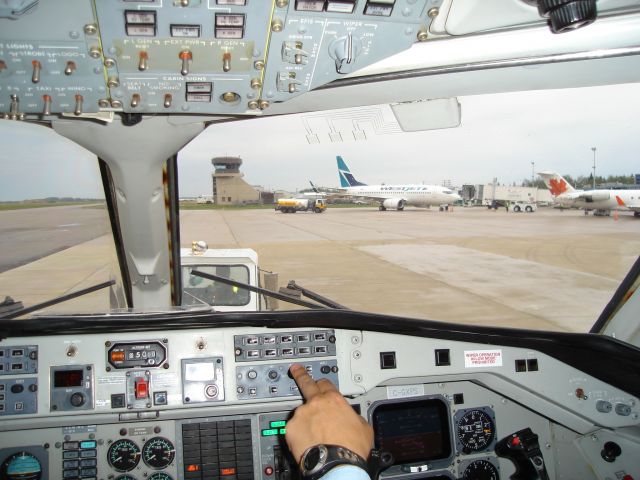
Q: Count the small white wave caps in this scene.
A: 0